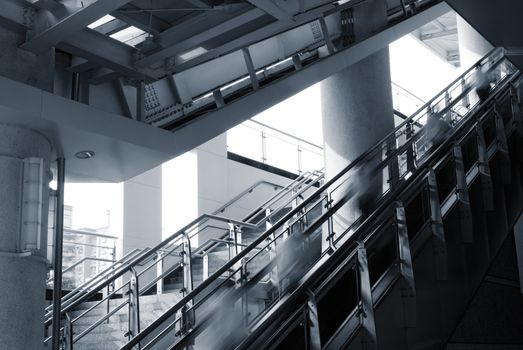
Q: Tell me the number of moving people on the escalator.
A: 5